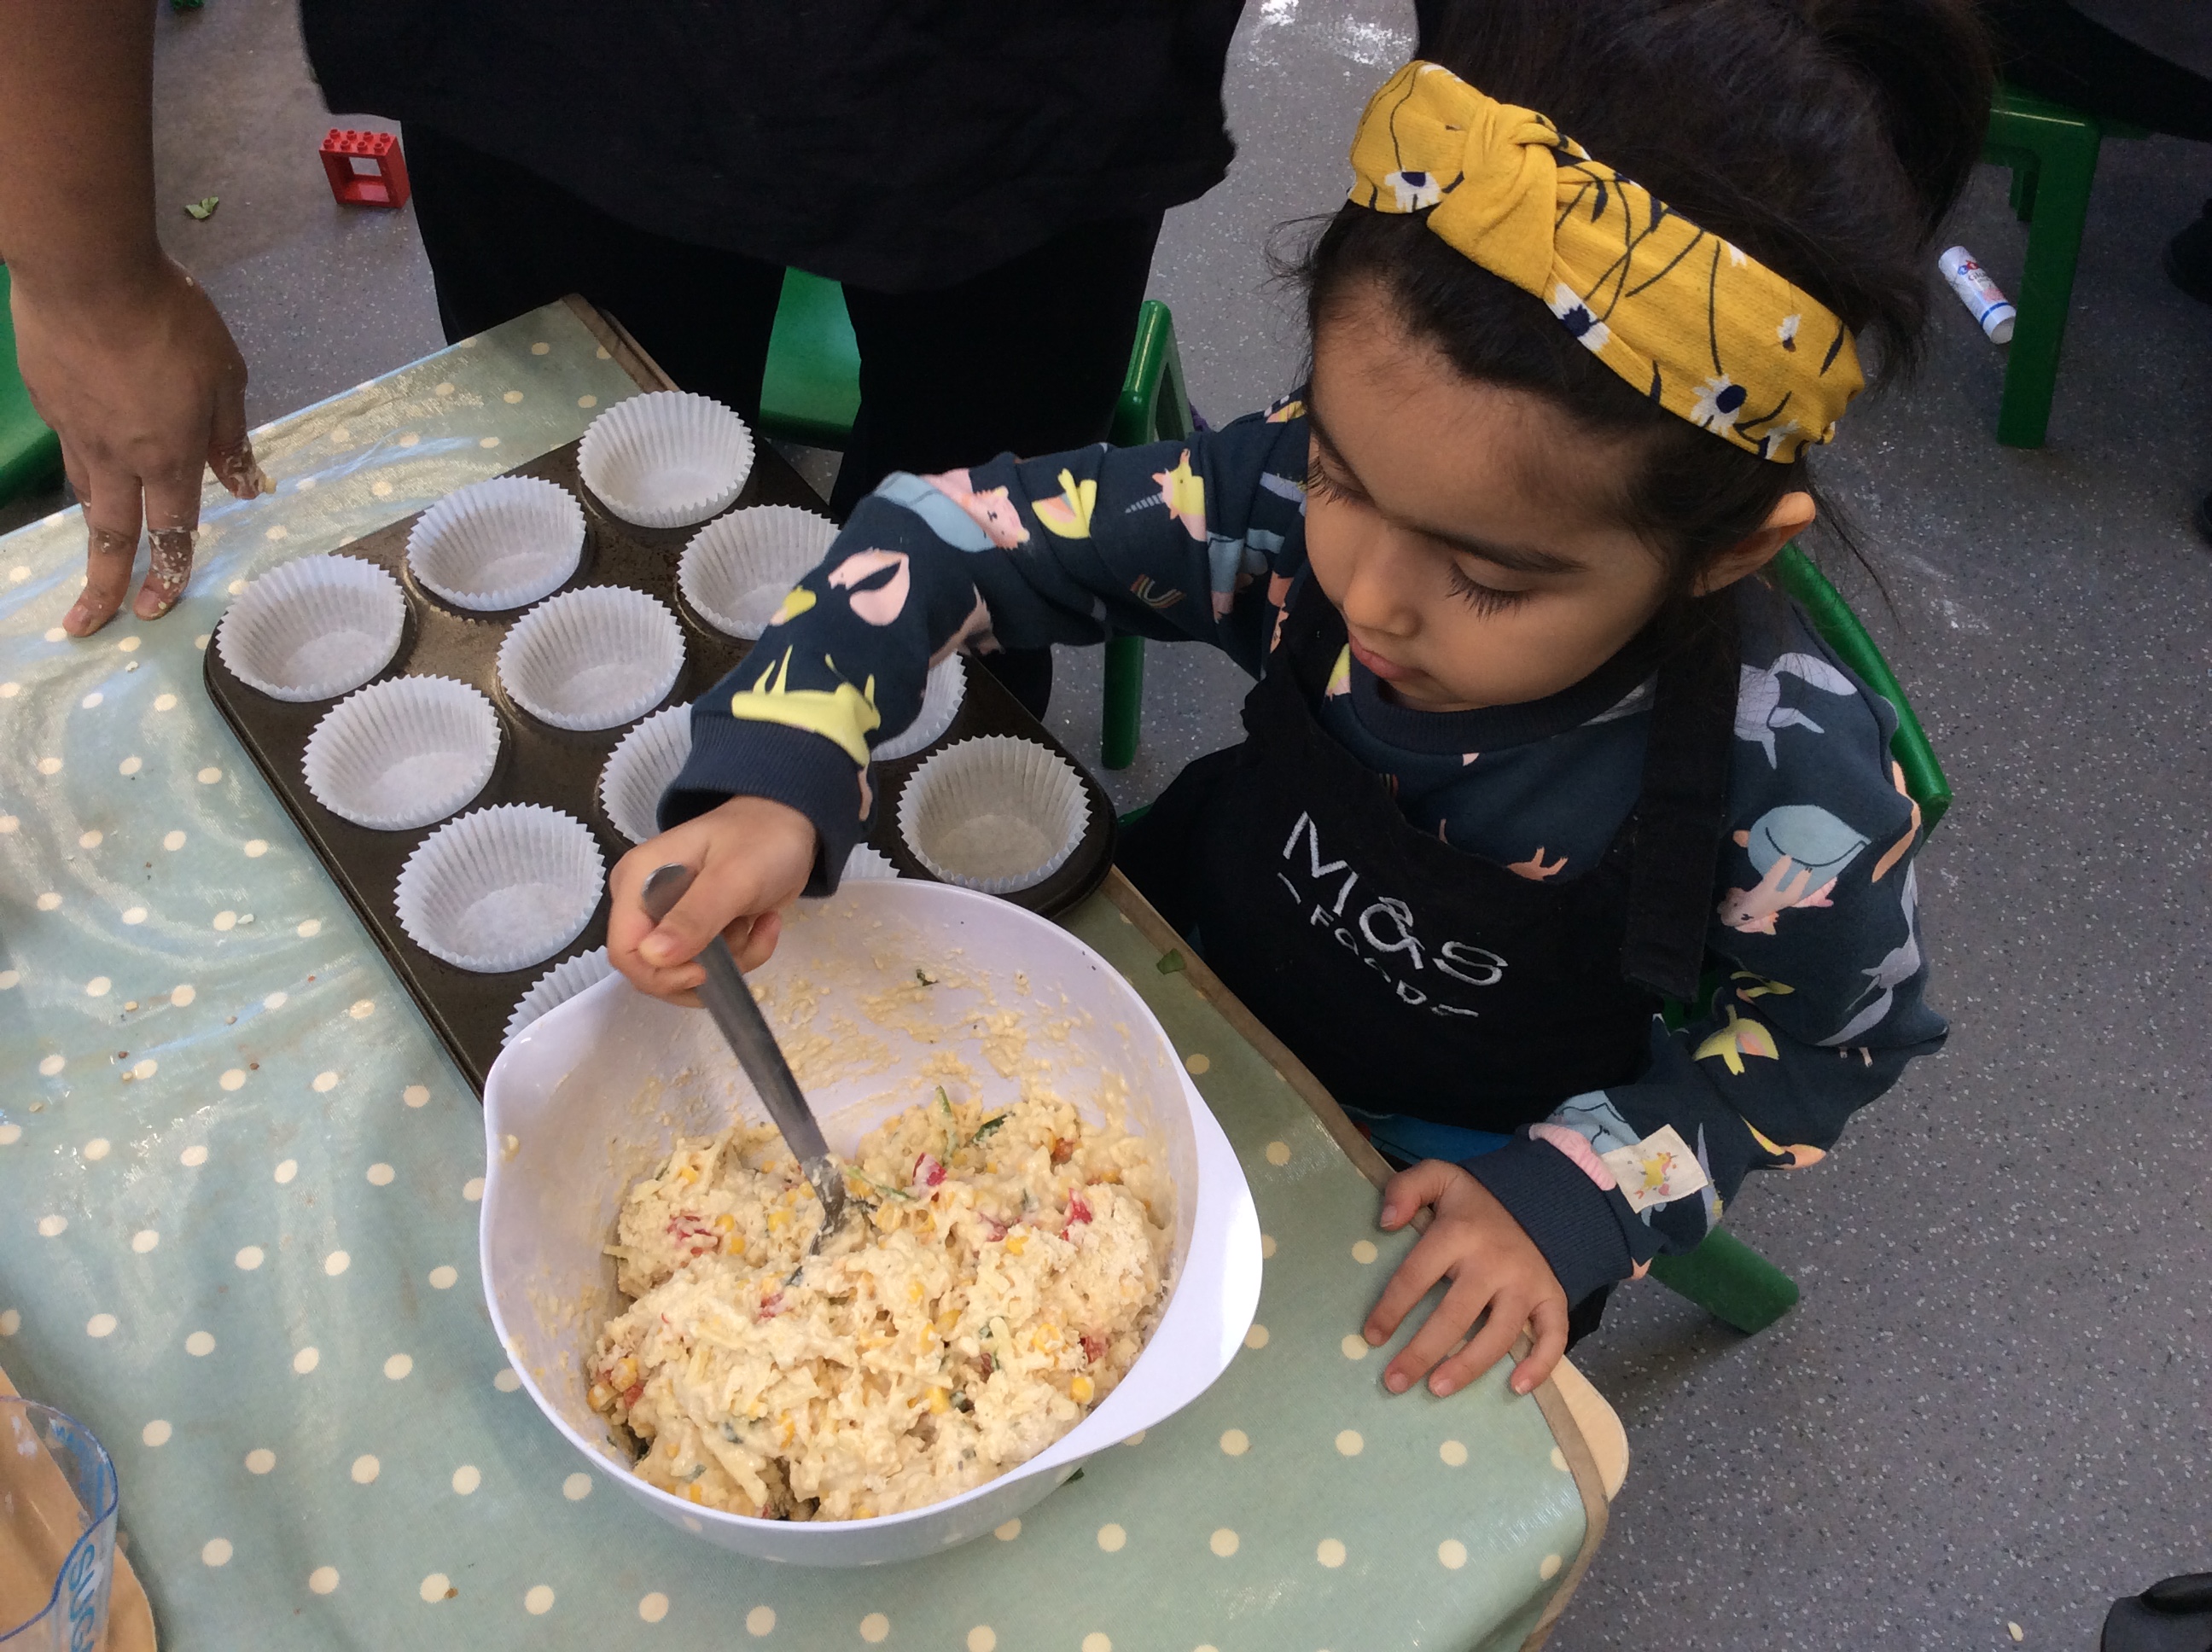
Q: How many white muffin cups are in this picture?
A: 12